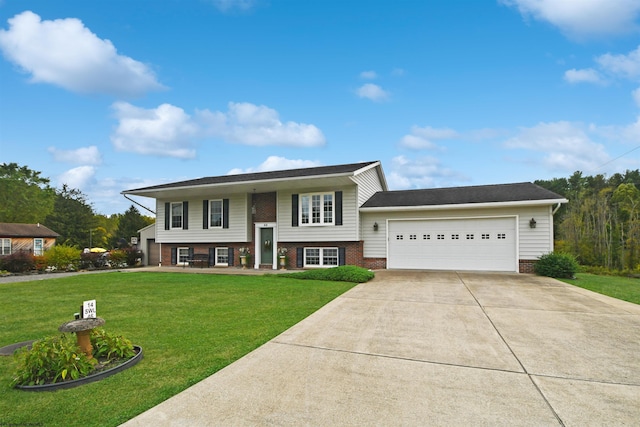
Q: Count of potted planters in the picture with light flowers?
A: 2